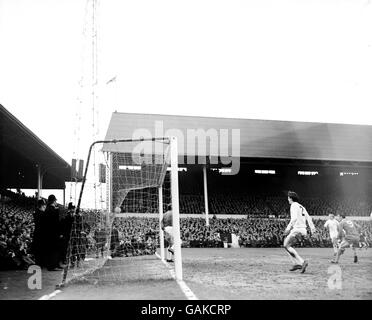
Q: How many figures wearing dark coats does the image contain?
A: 3